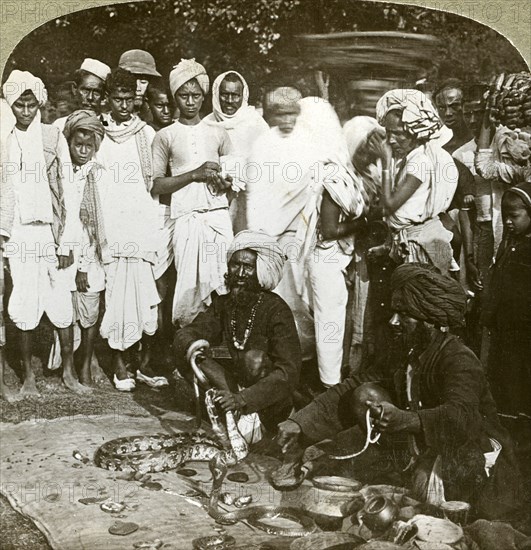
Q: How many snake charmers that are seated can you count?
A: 2